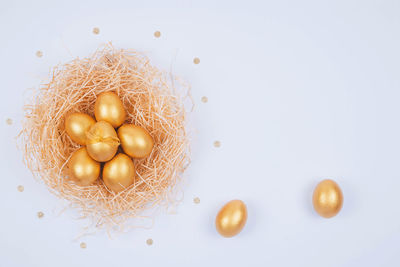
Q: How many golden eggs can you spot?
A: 8